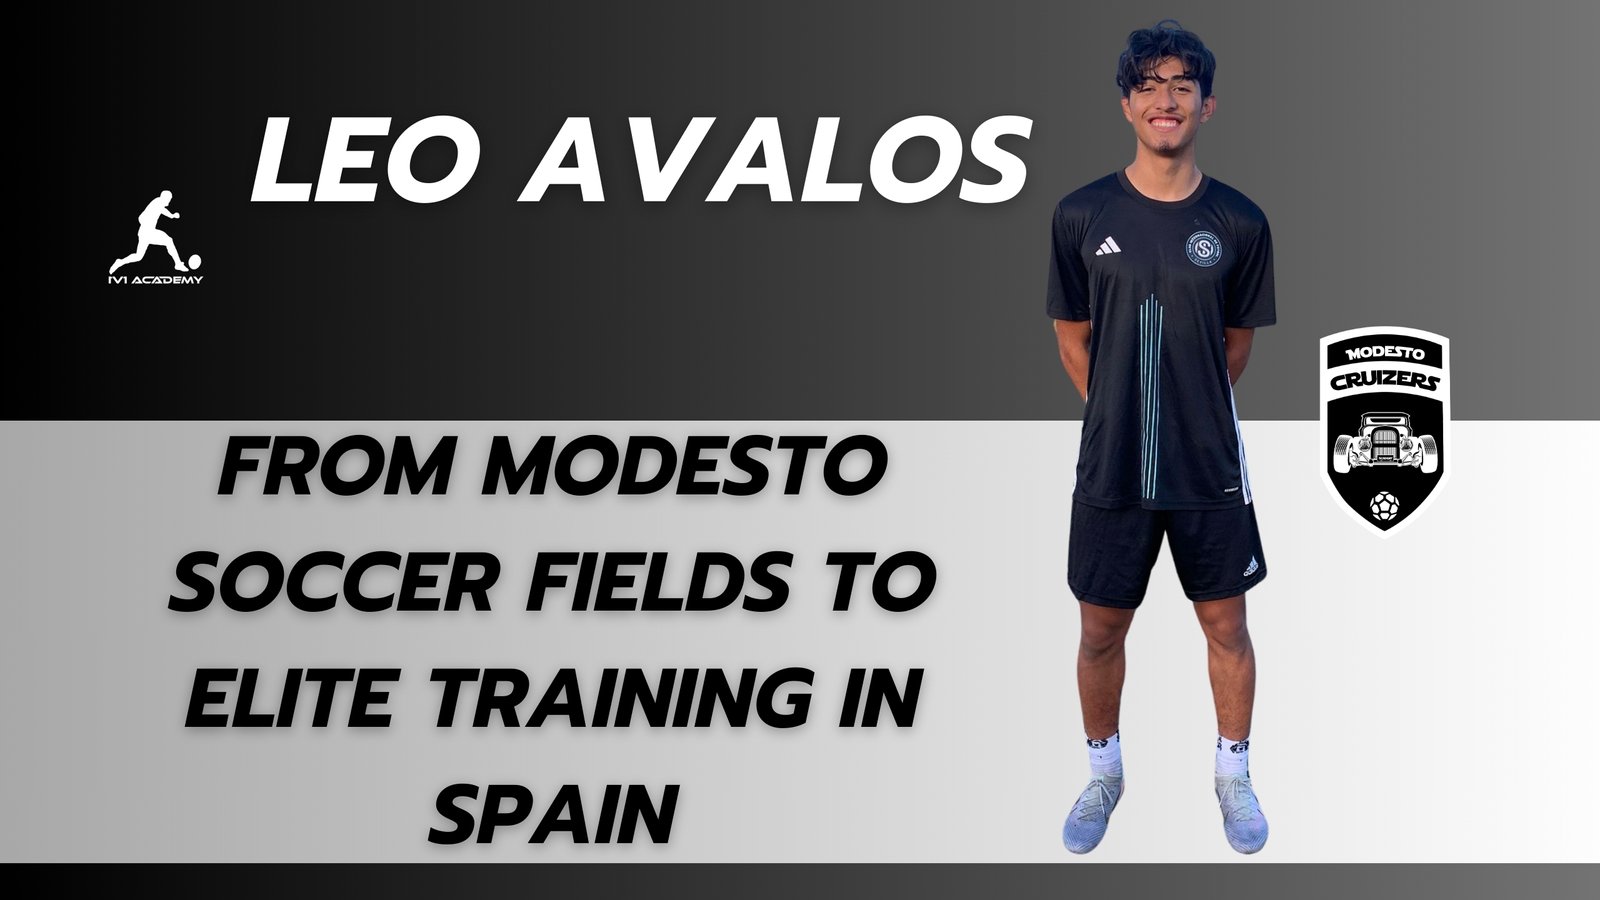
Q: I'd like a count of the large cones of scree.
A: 0